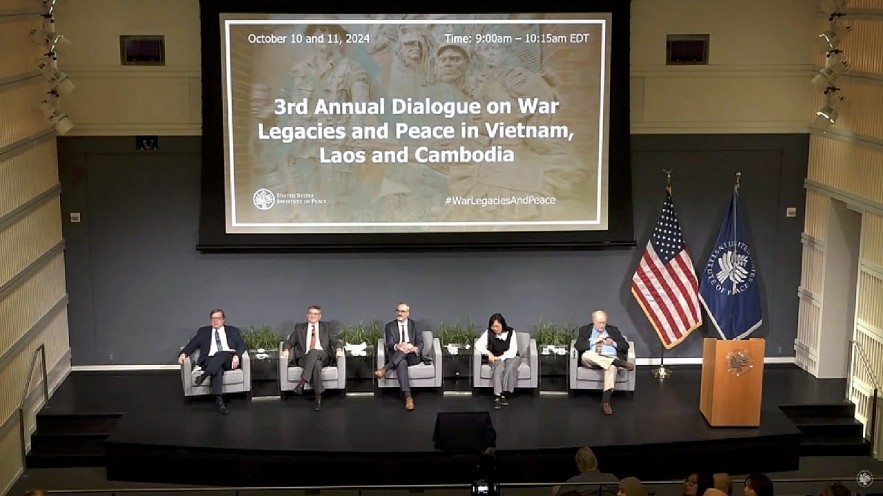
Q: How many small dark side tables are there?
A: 4